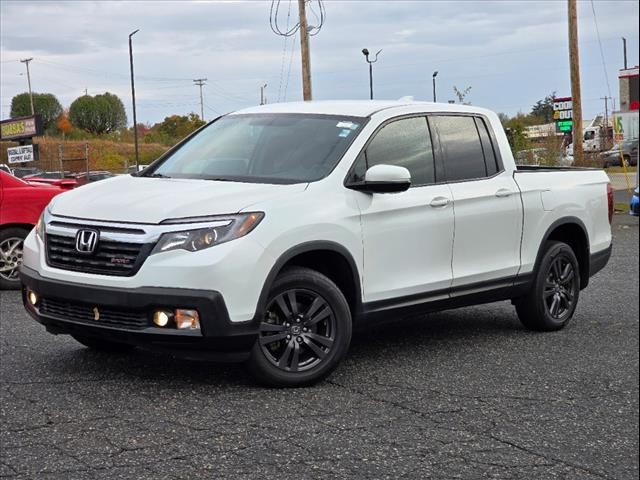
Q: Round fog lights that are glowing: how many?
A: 2